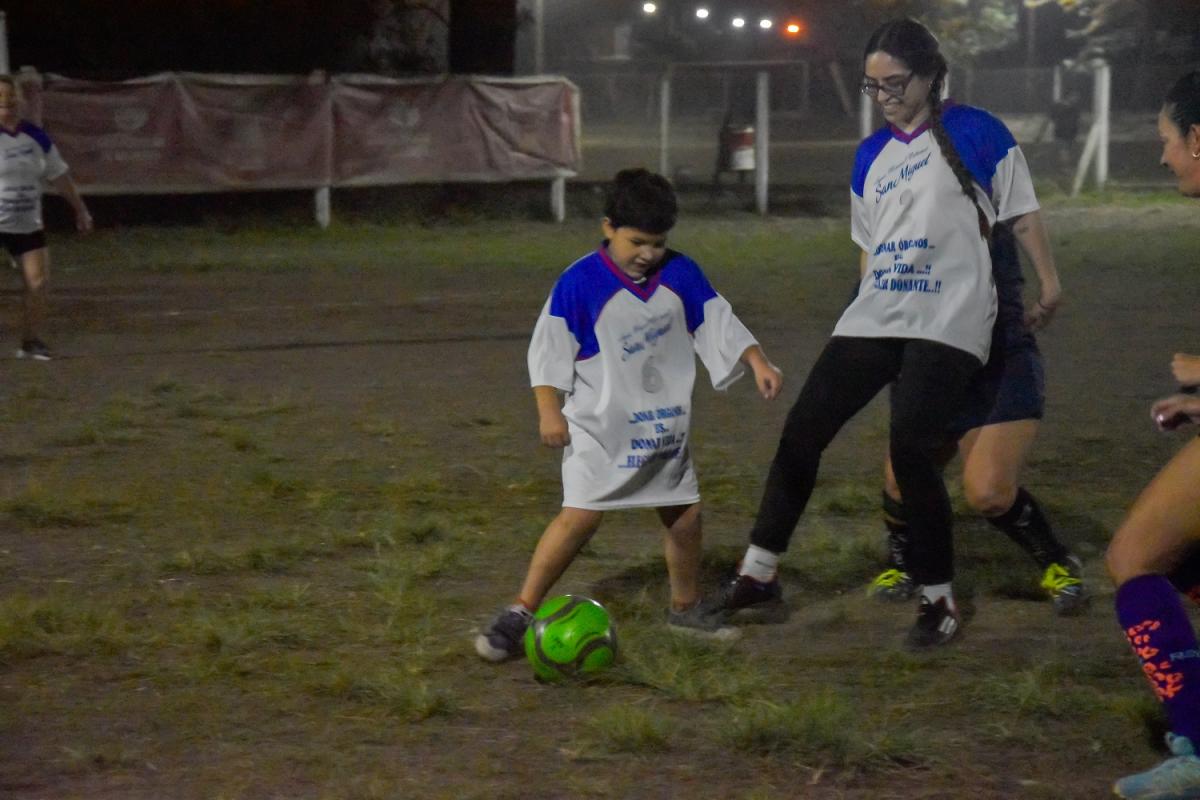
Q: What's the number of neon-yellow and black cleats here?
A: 2